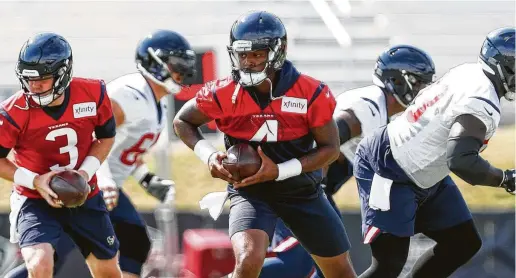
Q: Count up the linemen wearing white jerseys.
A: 3